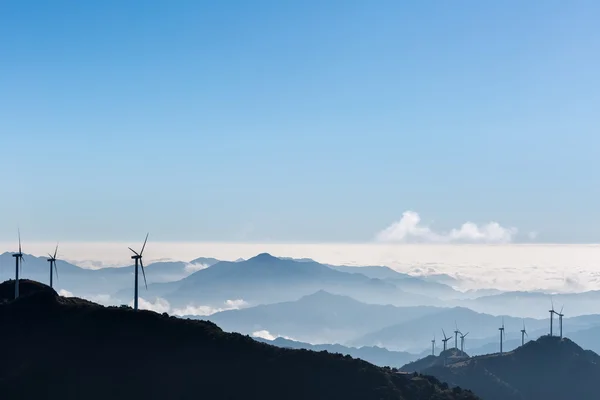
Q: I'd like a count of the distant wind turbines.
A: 8